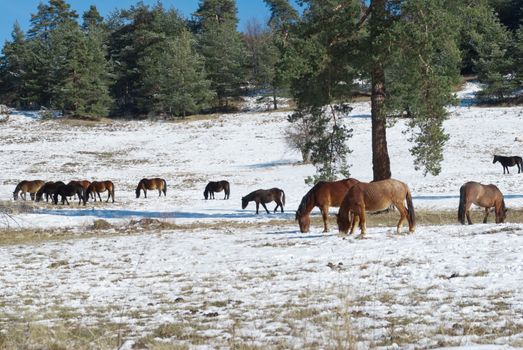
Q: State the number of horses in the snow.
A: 12